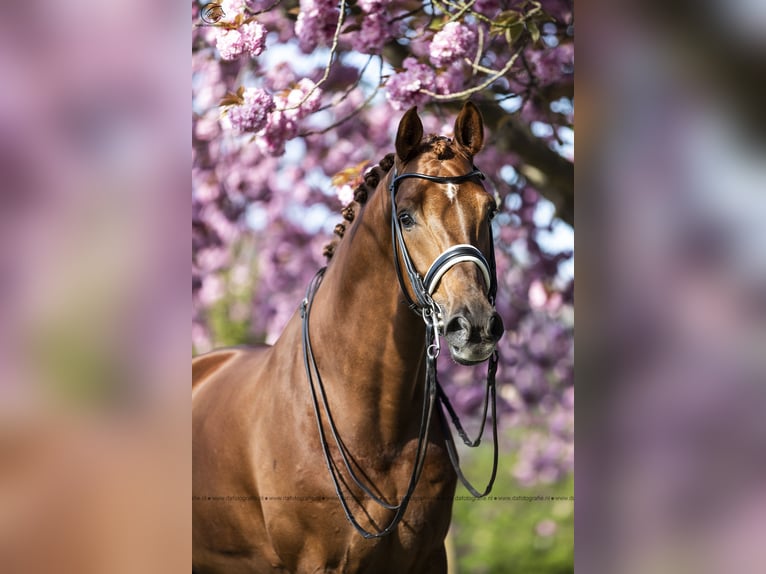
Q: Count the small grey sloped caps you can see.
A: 0